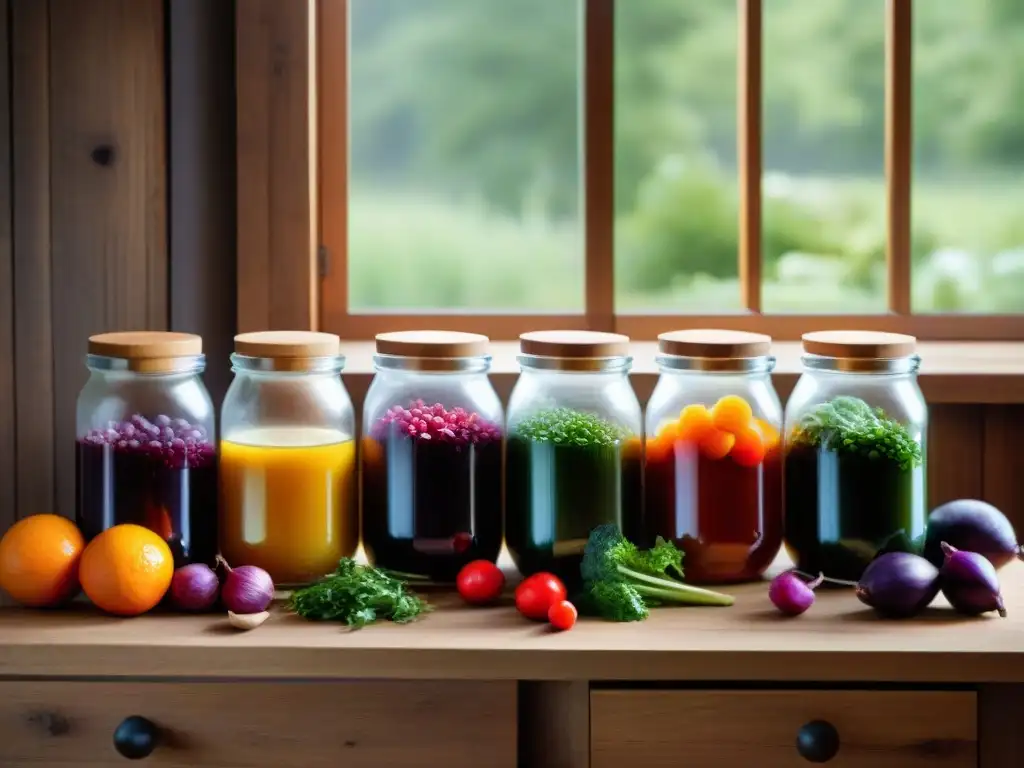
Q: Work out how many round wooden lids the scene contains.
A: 6